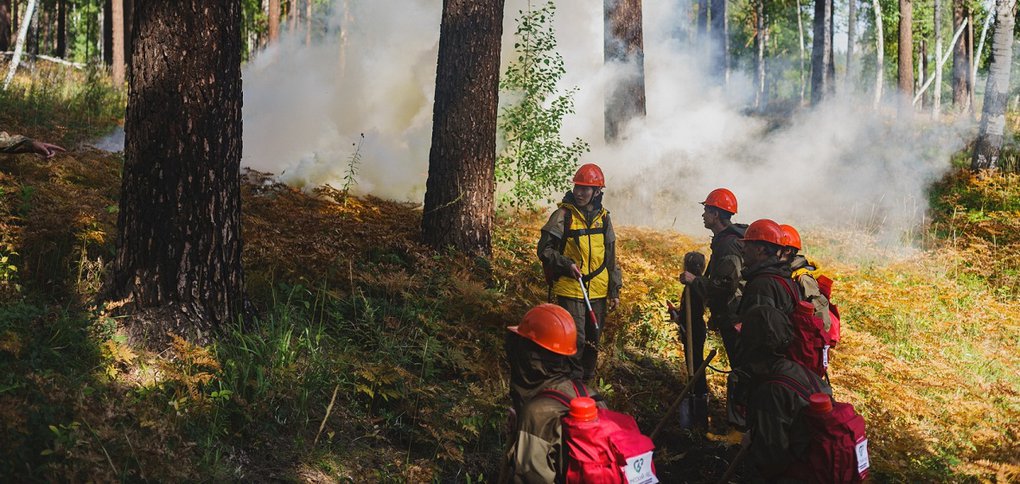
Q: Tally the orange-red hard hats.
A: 5